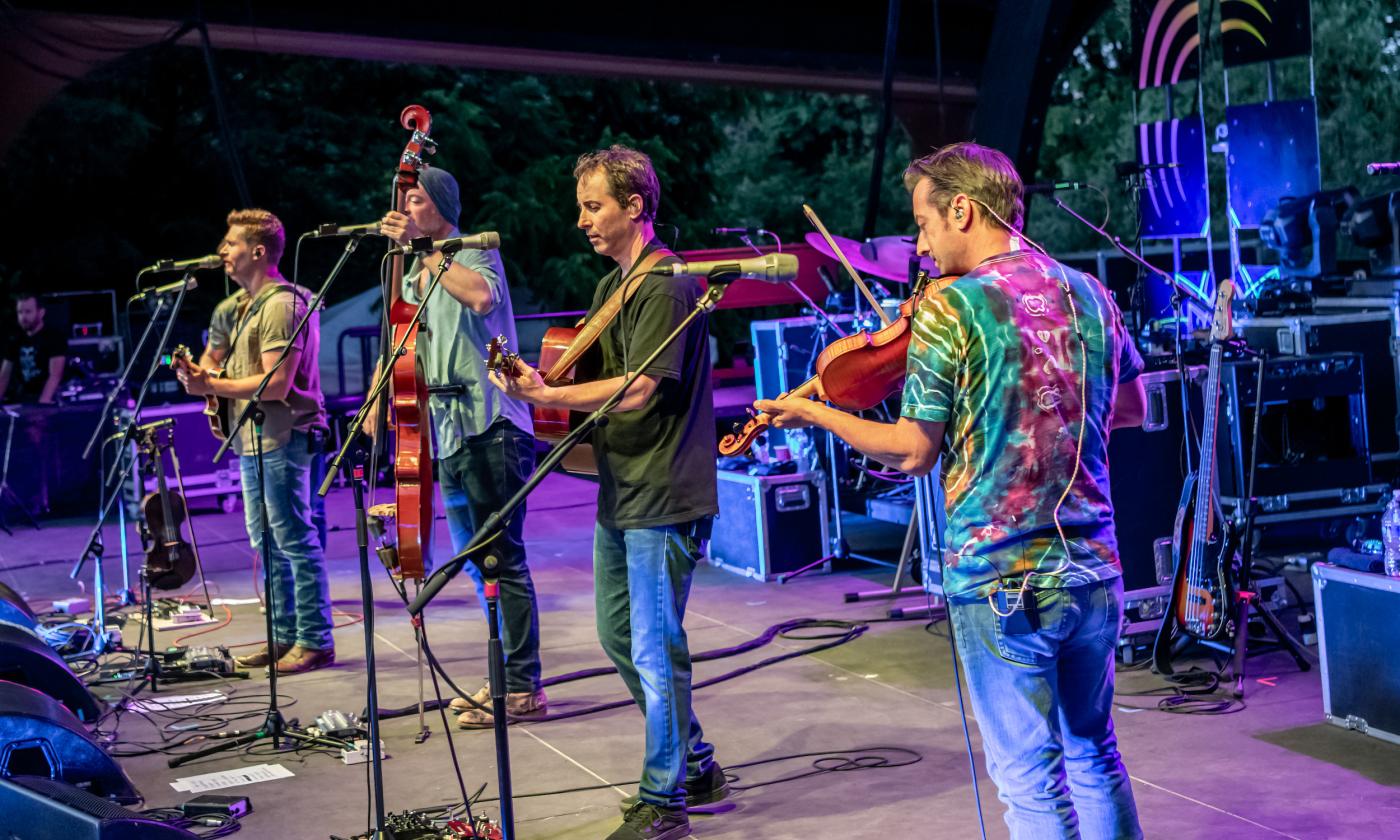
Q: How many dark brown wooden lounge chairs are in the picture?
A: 0